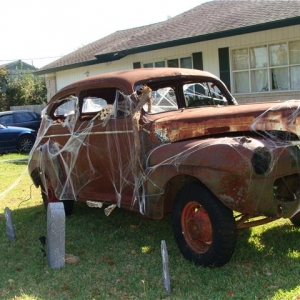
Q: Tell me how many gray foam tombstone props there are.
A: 3